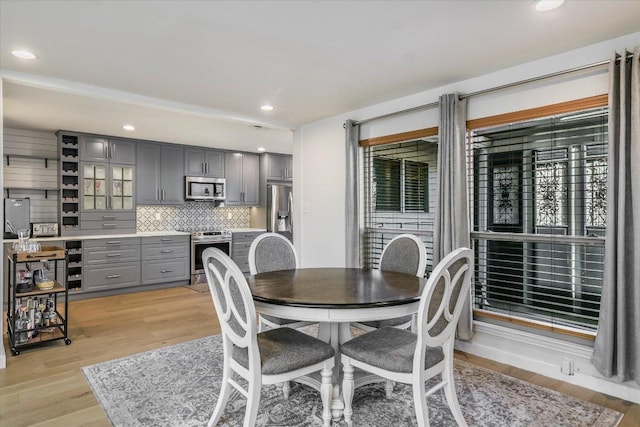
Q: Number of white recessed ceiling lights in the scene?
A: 5